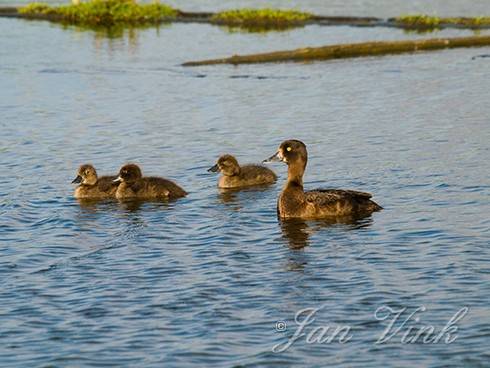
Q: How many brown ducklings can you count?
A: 3